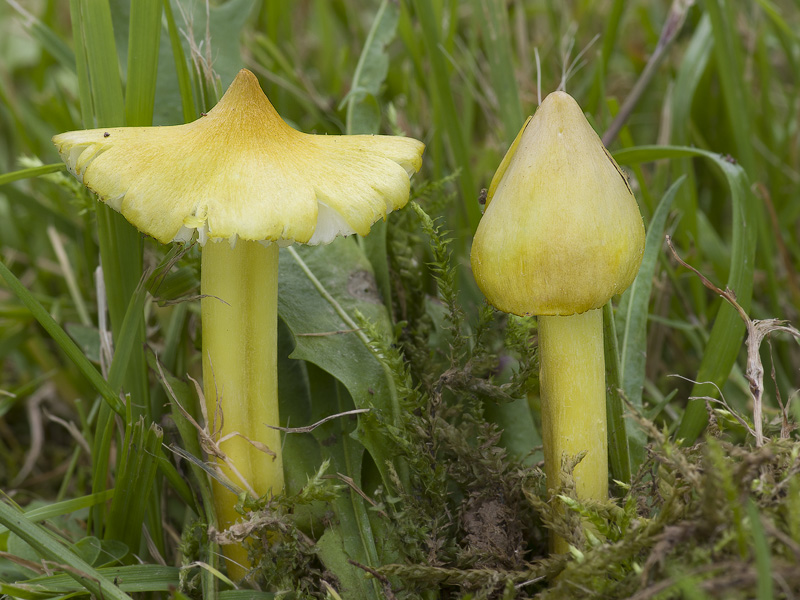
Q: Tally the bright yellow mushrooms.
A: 2